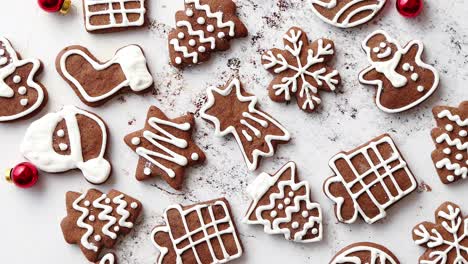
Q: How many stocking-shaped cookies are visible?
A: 1